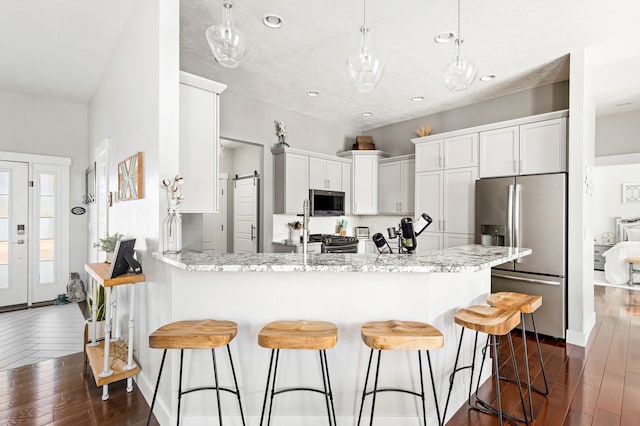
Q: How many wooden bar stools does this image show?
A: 5